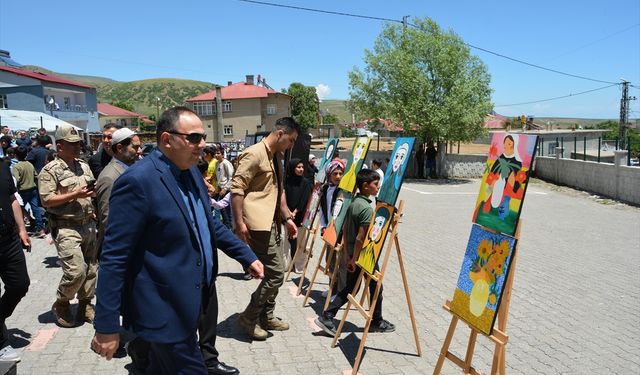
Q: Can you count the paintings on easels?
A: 8